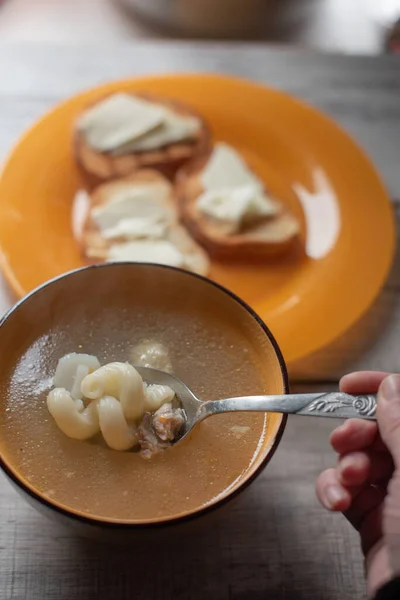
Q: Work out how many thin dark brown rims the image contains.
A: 1